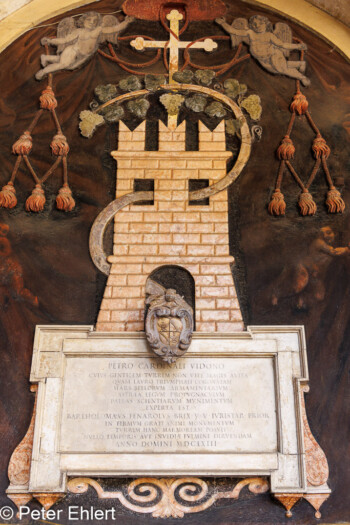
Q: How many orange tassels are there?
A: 12